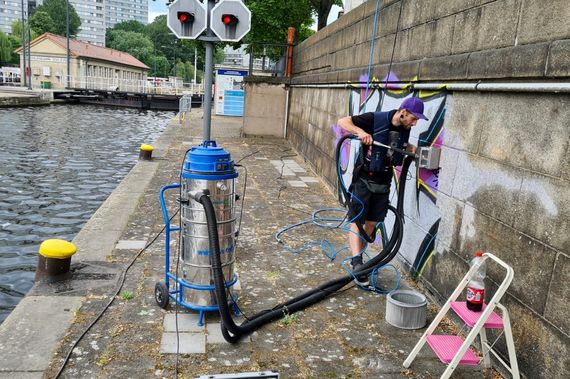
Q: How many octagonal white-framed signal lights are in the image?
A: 2